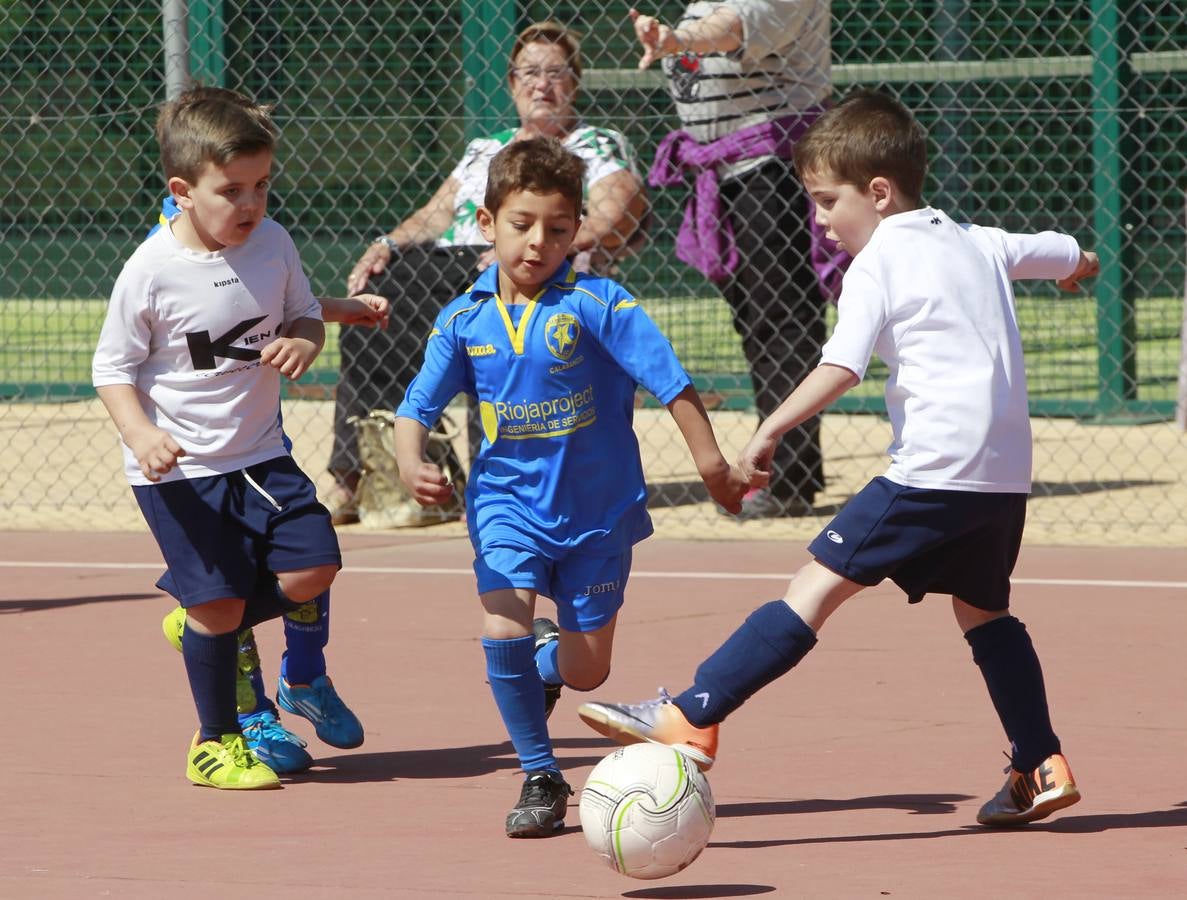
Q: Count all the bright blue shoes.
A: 2